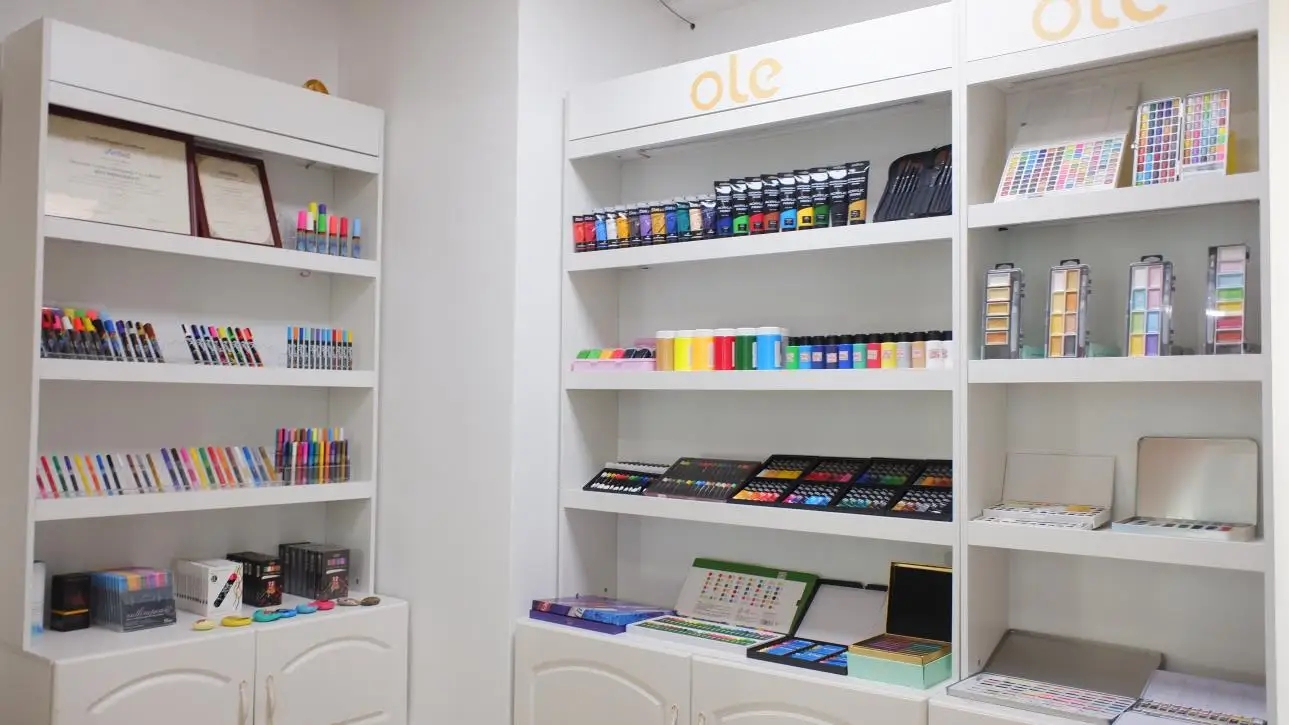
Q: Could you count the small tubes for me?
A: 12